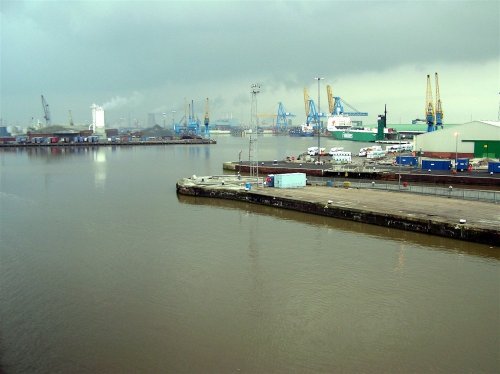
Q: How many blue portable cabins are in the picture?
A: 4